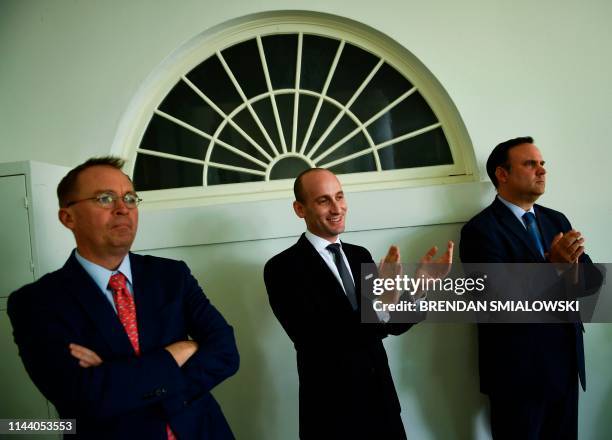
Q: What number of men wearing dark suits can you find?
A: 3